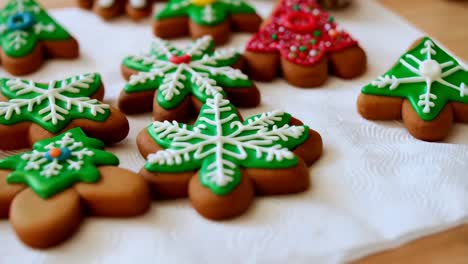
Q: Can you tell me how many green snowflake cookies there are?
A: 7